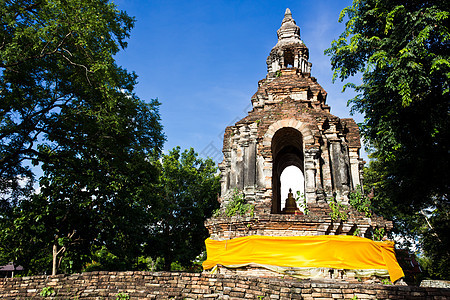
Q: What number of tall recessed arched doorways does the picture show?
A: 1